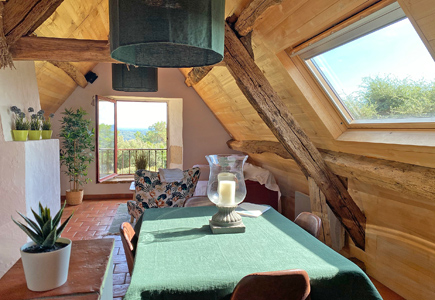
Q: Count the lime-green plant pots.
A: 3